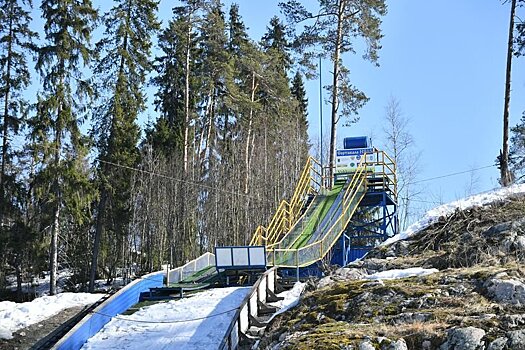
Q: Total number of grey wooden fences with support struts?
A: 1